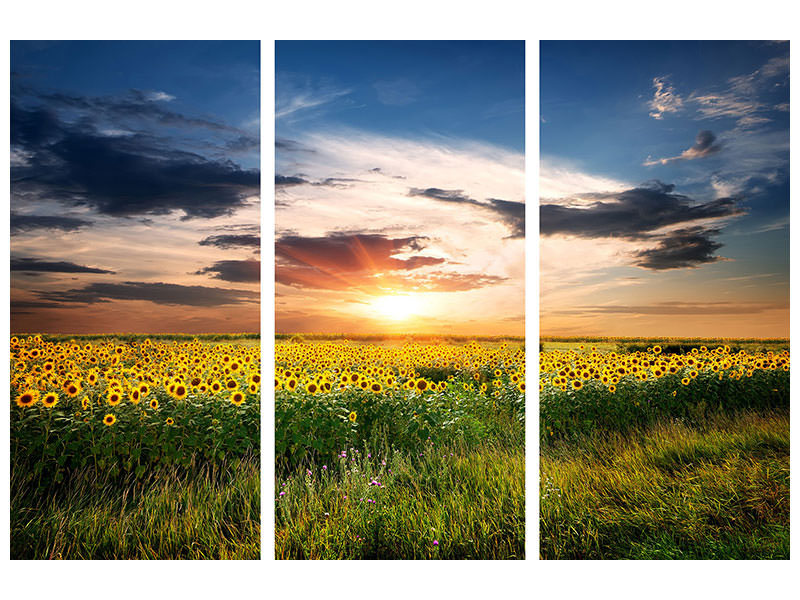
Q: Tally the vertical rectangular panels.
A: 3